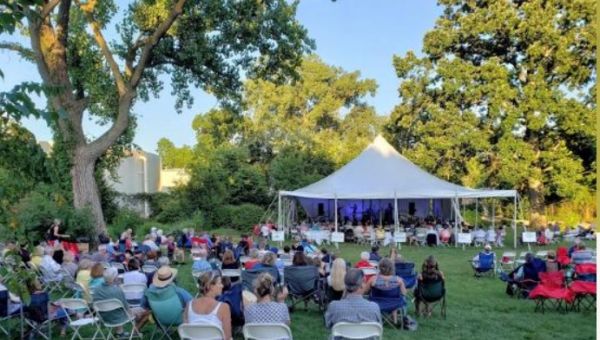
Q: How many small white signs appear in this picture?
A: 5